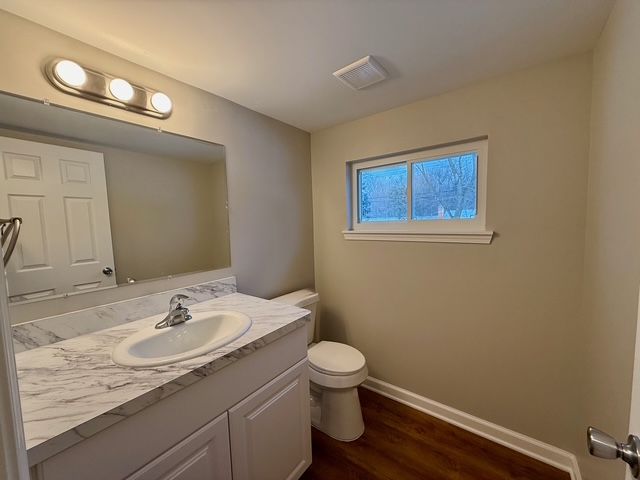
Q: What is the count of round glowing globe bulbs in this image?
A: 3